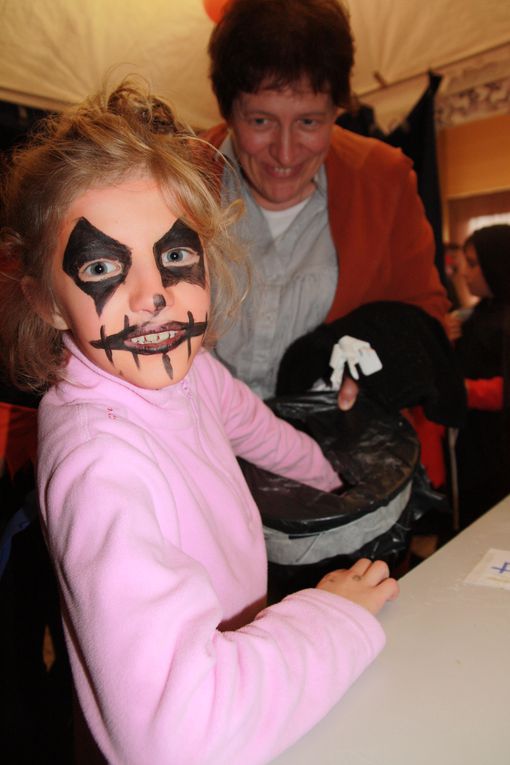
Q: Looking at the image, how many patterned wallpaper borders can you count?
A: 1